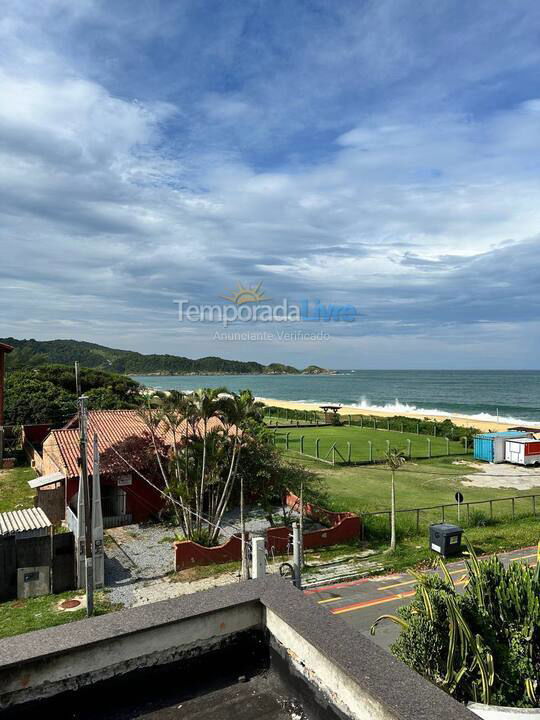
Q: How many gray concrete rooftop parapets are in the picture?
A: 1